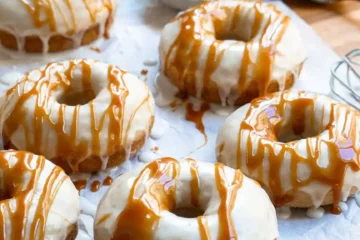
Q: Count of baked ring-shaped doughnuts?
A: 6